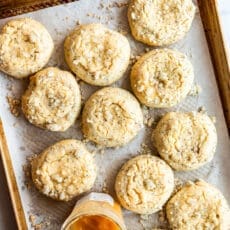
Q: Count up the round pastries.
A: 10